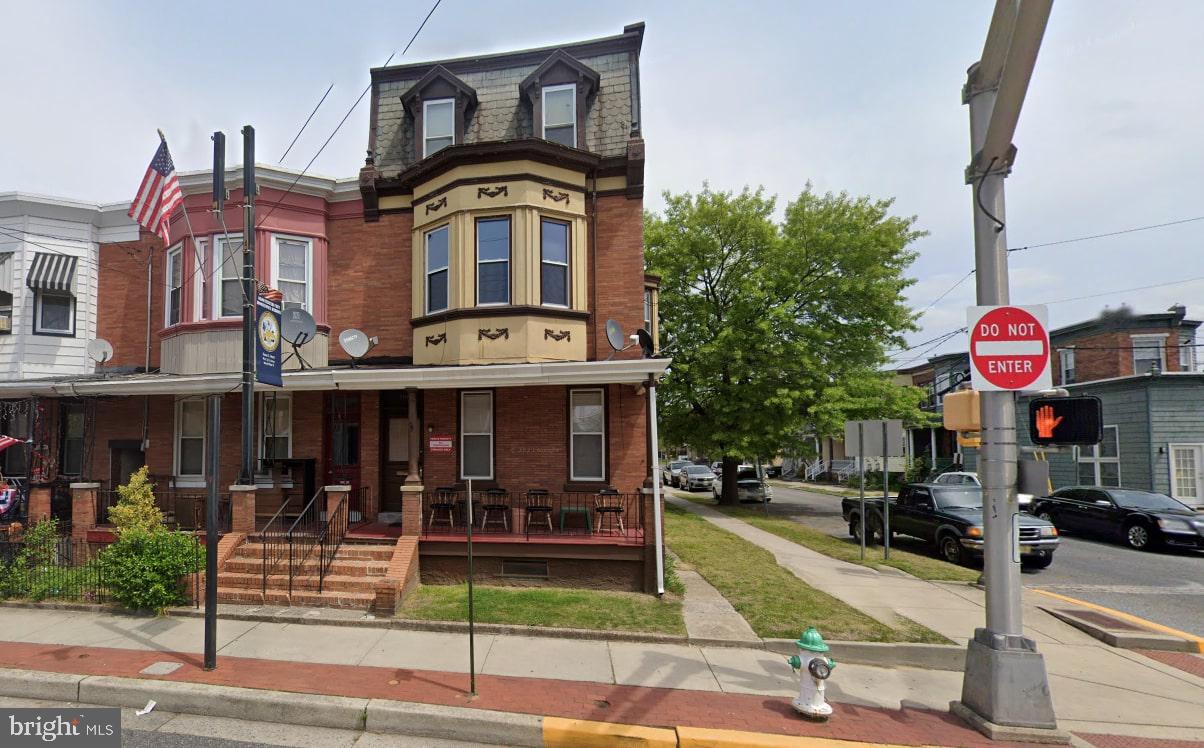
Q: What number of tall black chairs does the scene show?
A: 4